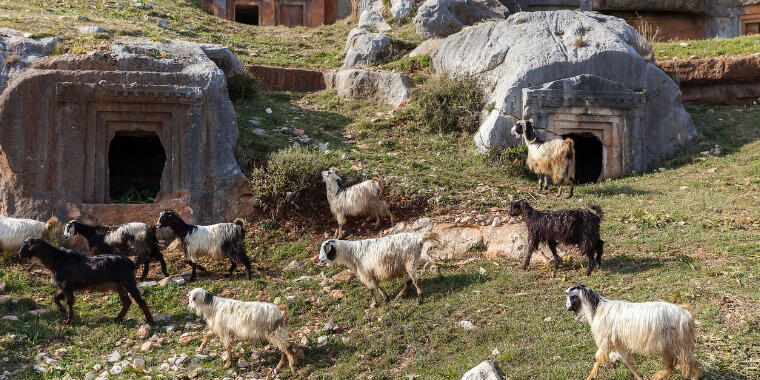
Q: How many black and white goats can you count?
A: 2